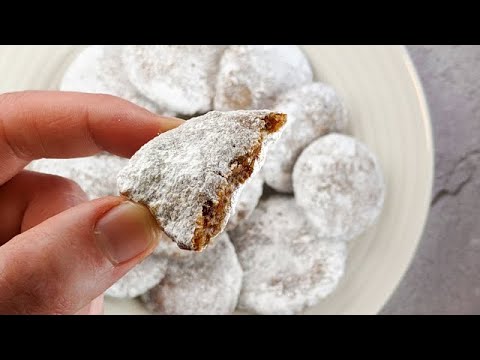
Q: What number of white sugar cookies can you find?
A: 11